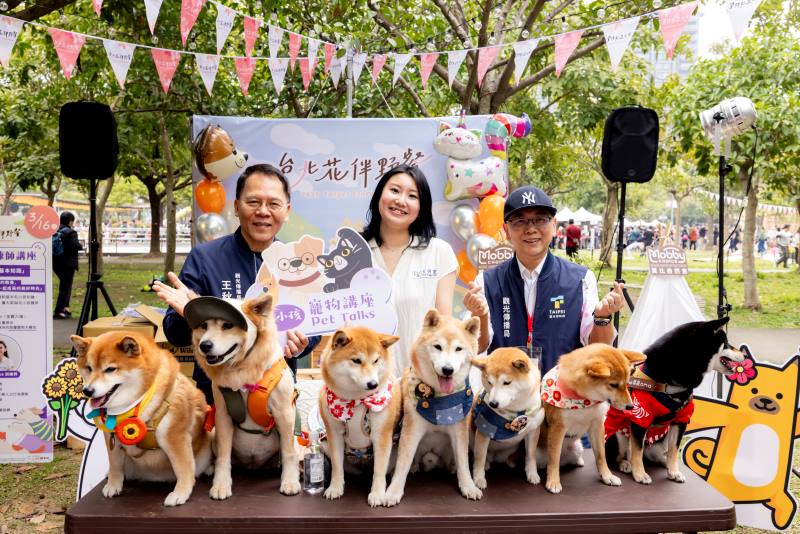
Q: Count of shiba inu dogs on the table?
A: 7